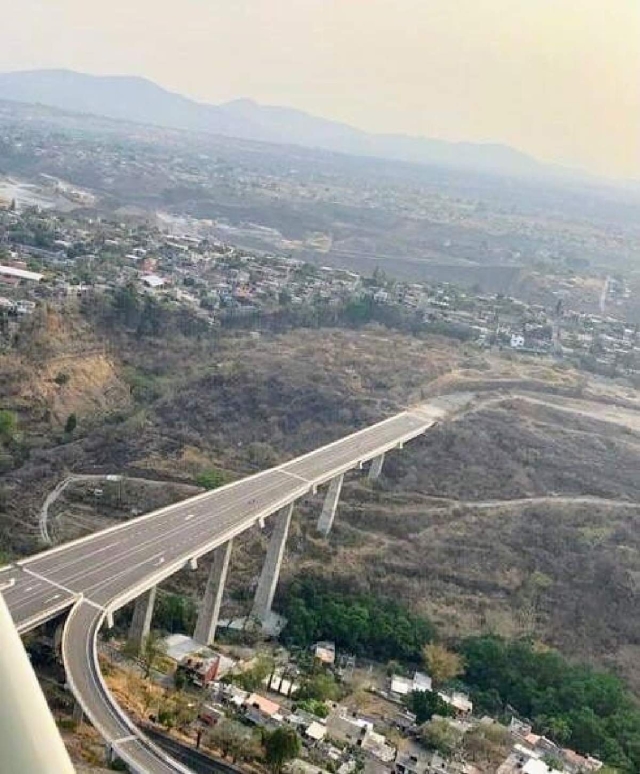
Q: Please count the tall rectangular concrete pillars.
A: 5